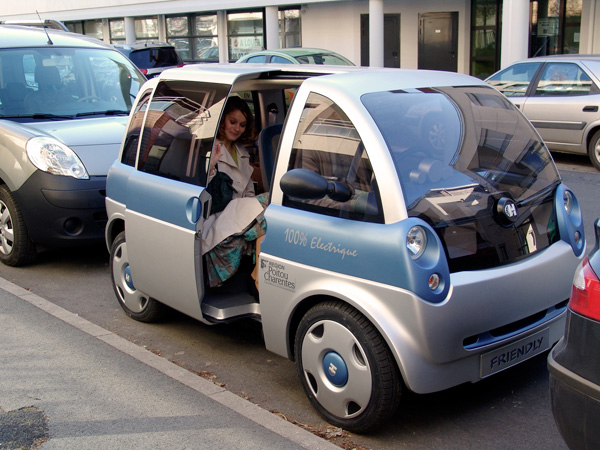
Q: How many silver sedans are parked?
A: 1